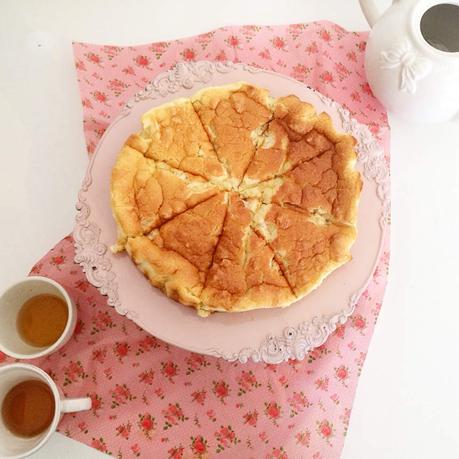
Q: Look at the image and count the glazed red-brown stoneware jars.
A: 0